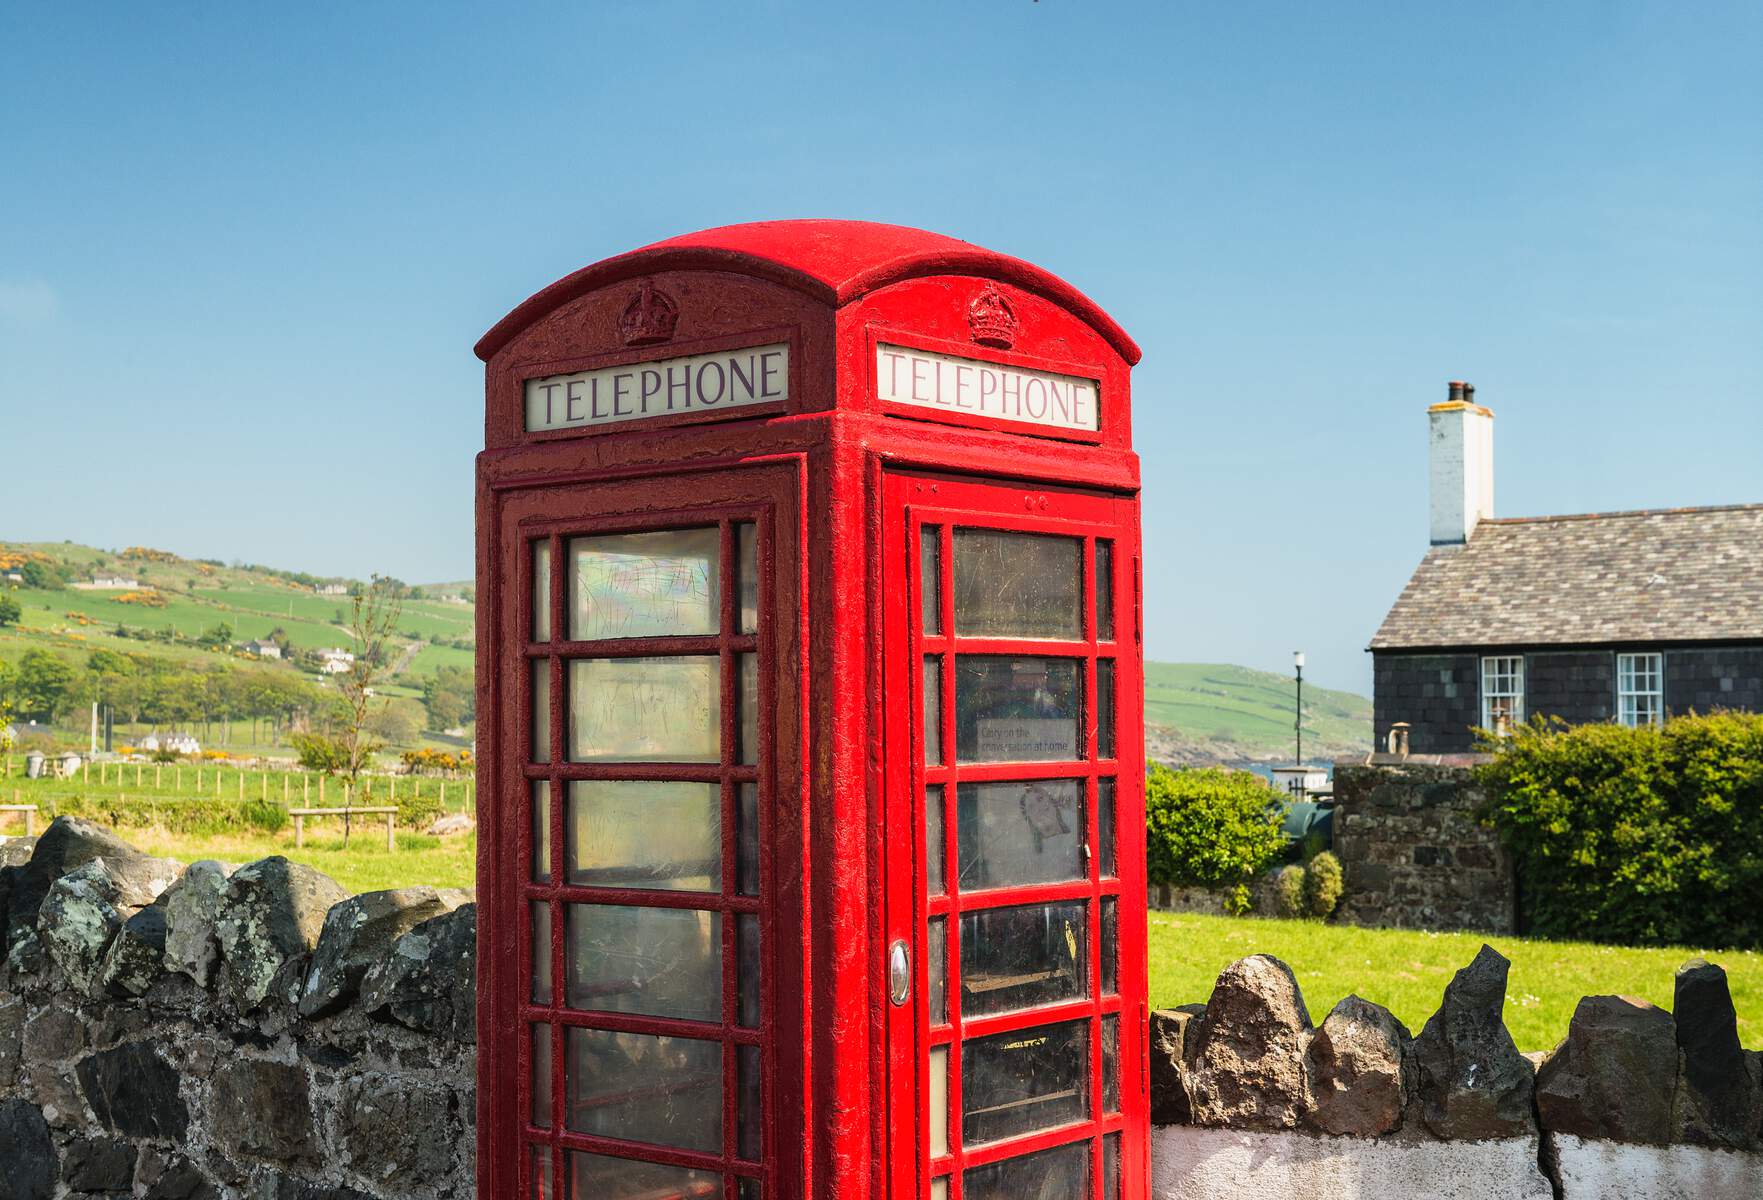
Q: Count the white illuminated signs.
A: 2